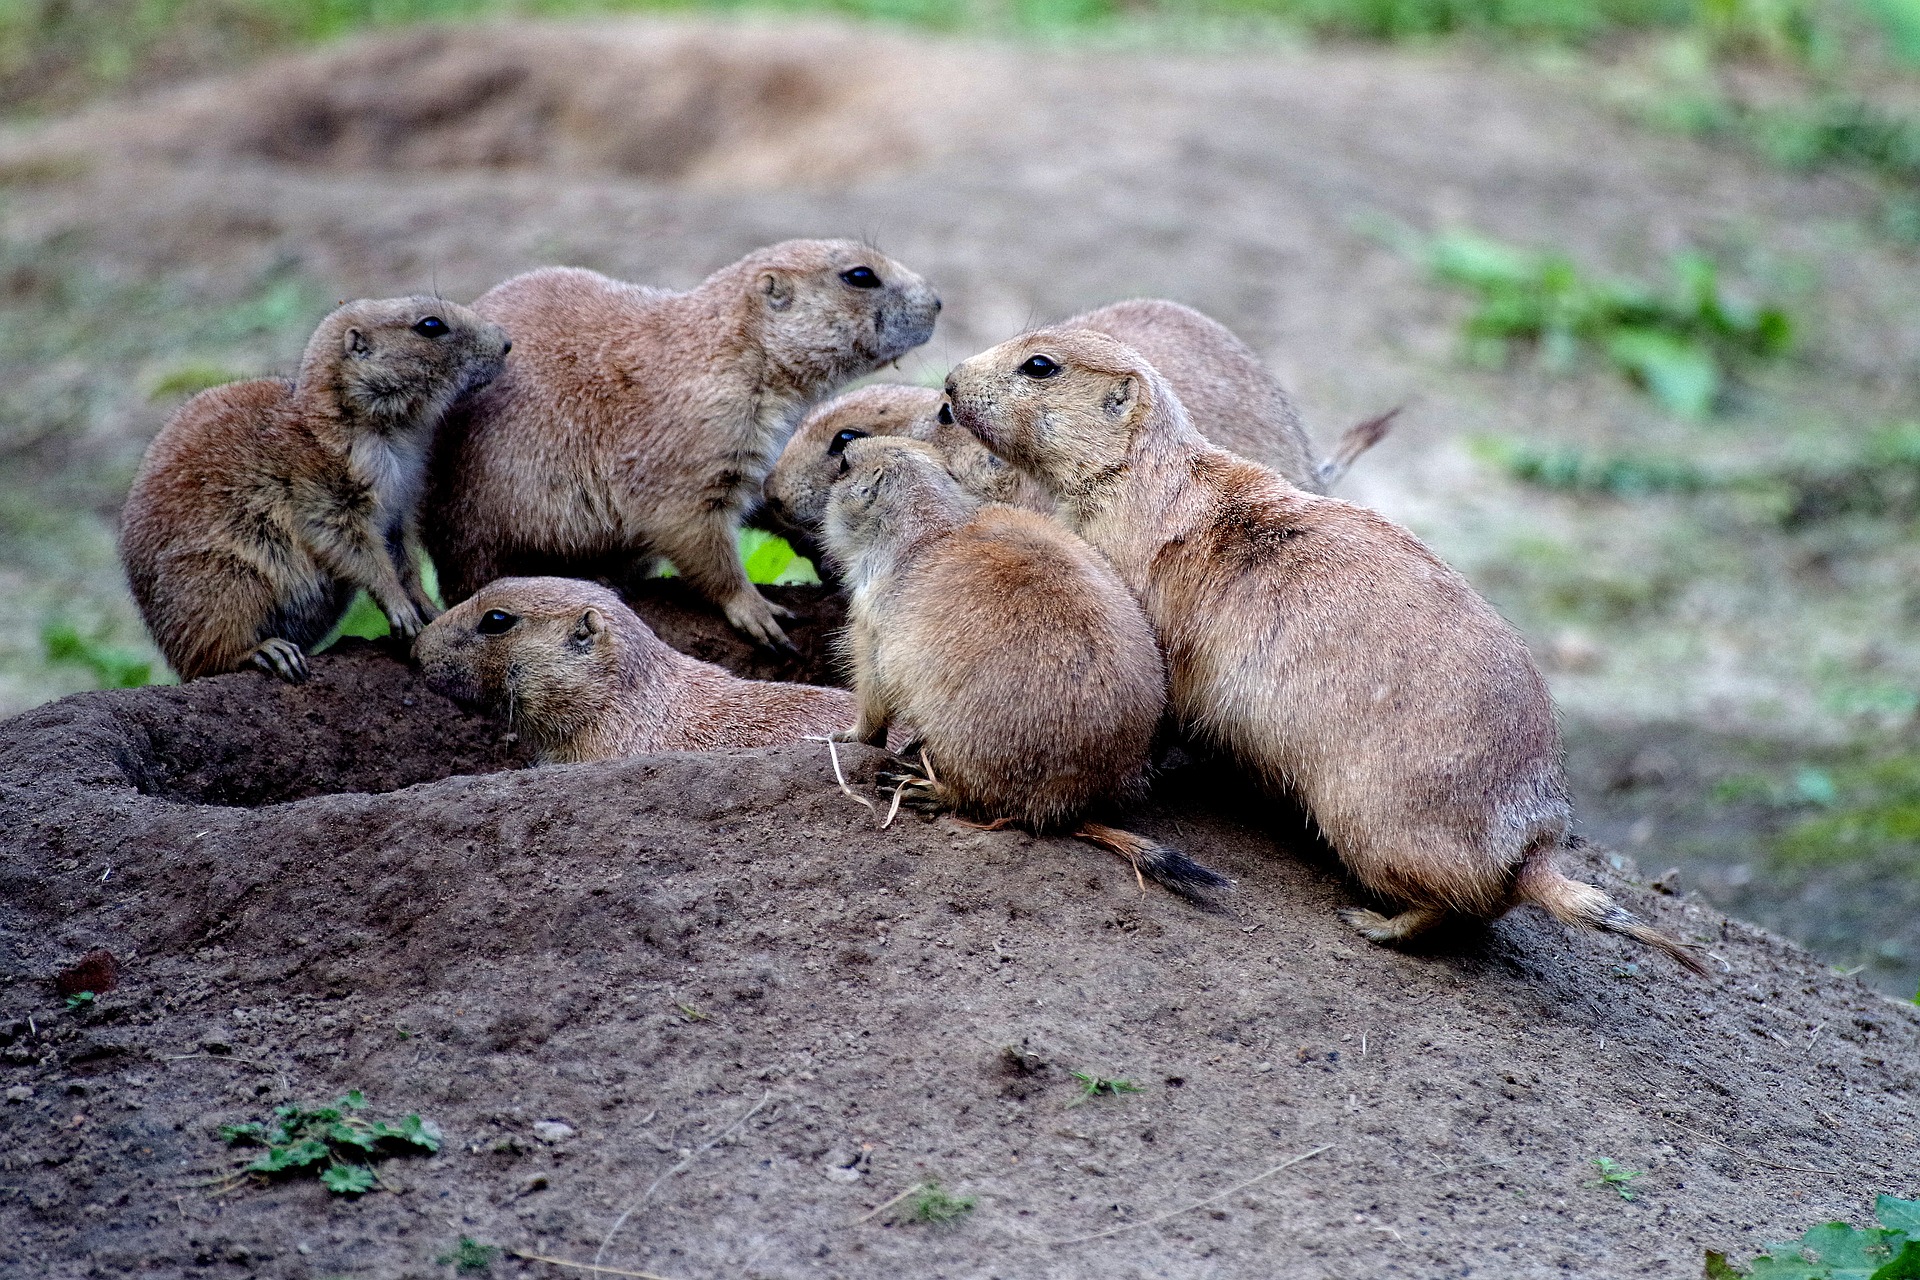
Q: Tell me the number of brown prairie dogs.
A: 7